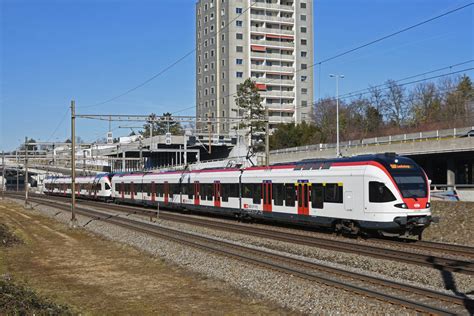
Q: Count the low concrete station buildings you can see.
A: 1